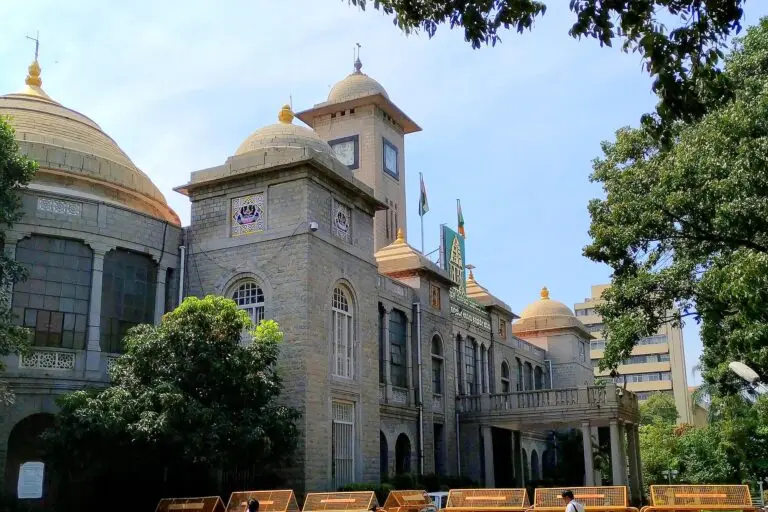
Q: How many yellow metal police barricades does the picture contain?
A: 7